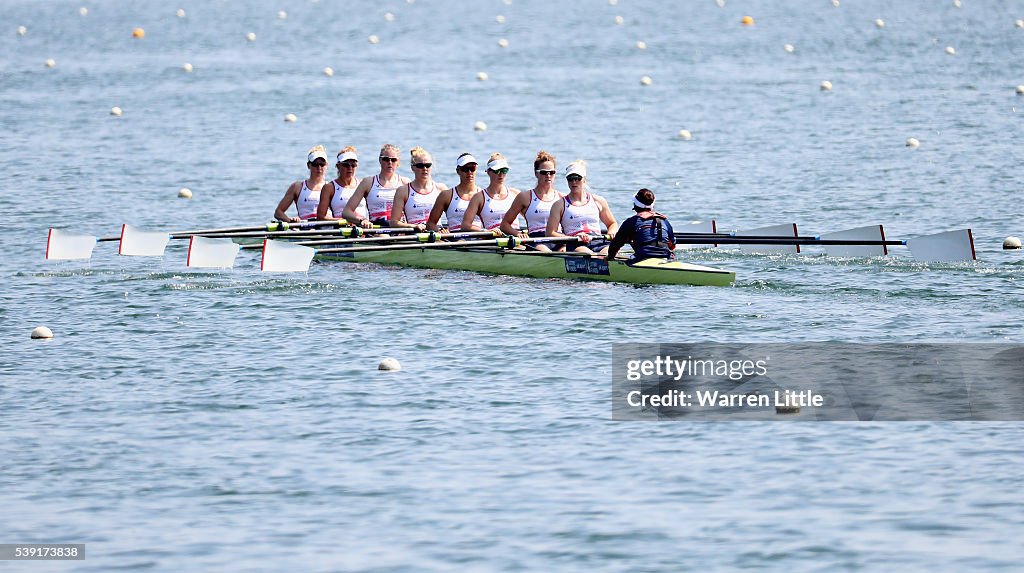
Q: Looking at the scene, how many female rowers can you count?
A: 8